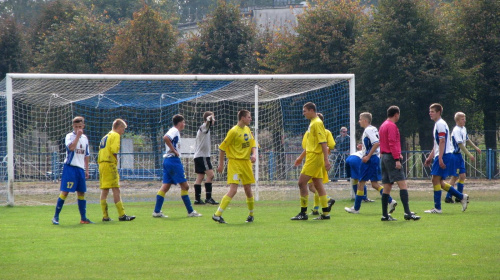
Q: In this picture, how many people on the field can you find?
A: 12